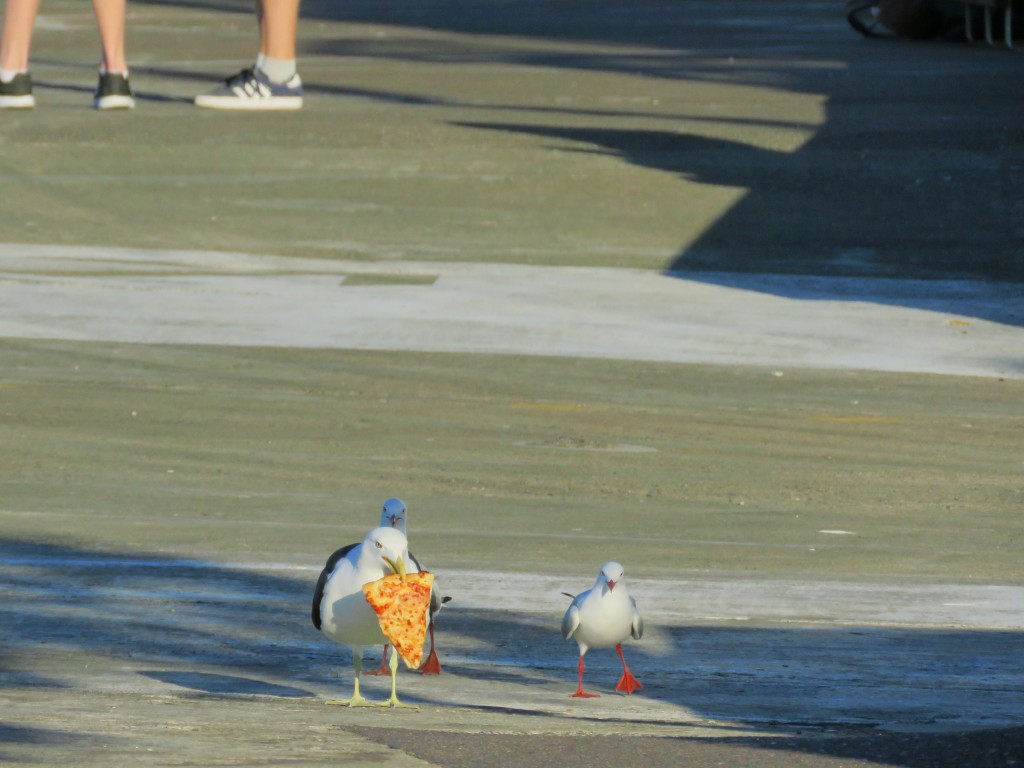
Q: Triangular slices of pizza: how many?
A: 1